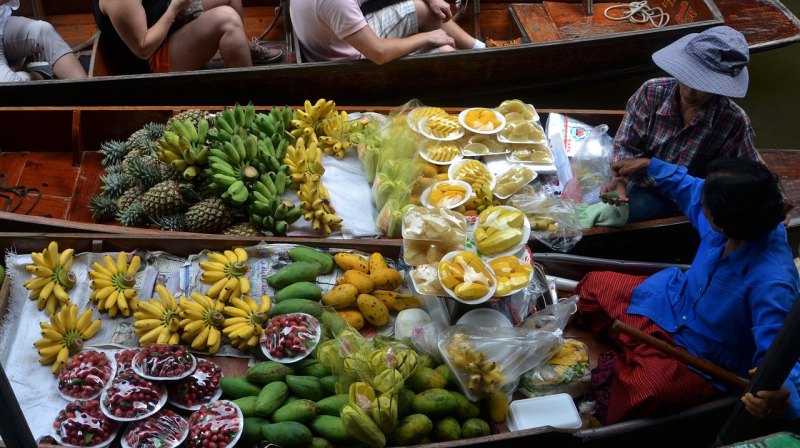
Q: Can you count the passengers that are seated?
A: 3